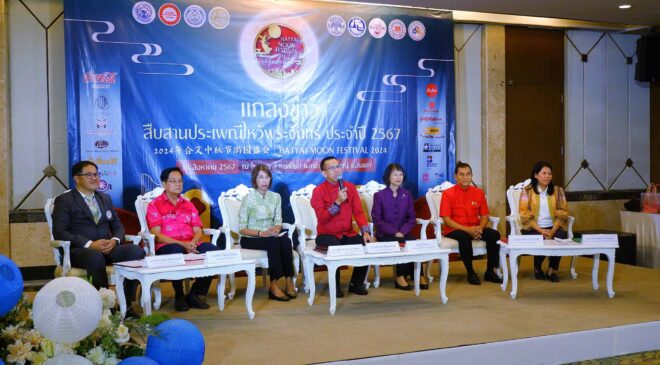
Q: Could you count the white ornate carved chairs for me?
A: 7